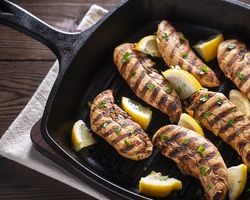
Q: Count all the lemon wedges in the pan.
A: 9